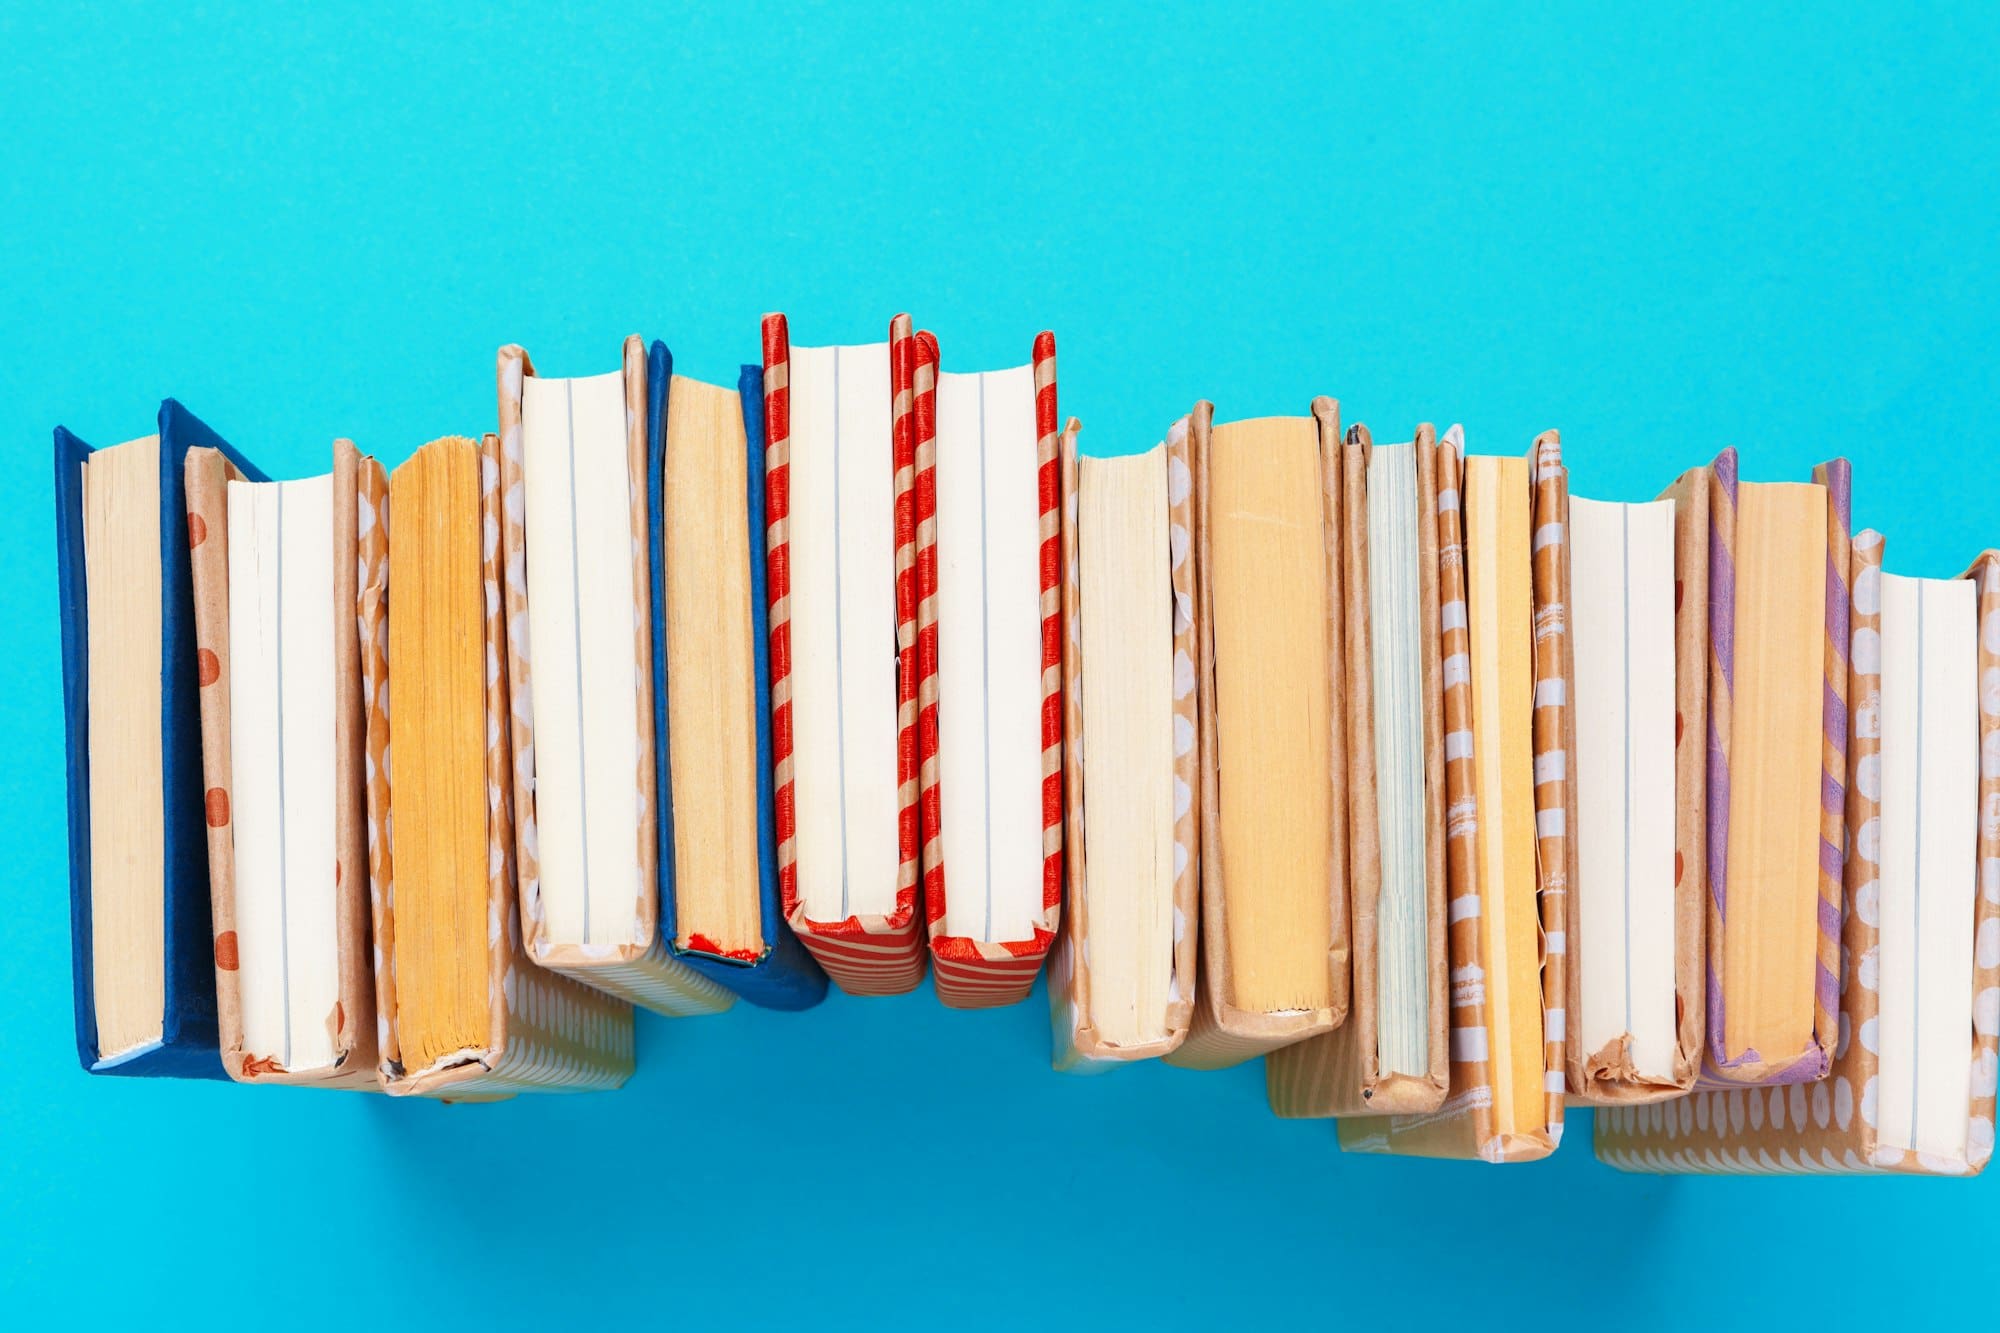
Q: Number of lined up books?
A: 14